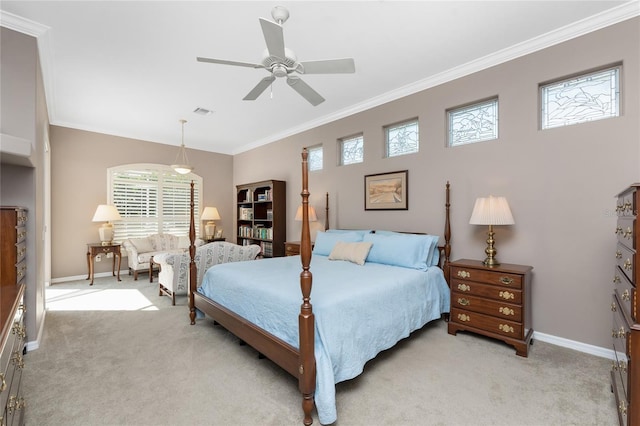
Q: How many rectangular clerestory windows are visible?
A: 5